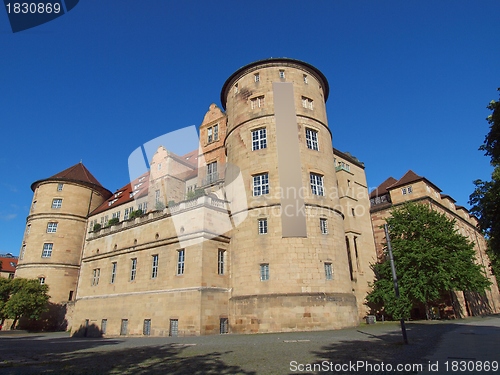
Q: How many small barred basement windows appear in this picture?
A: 6